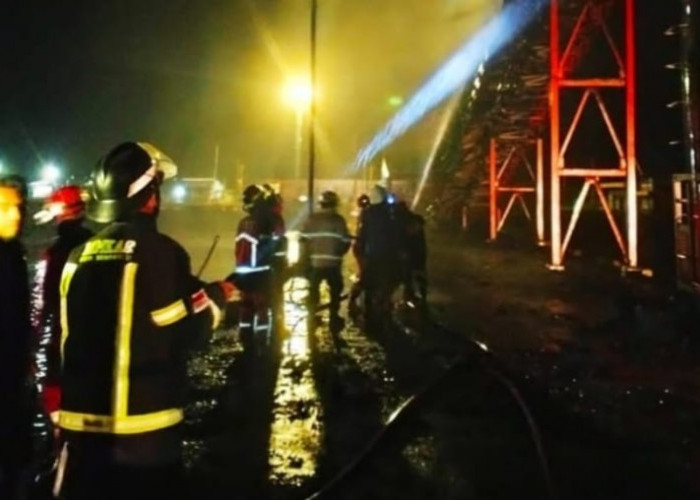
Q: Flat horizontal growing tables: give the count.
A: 0